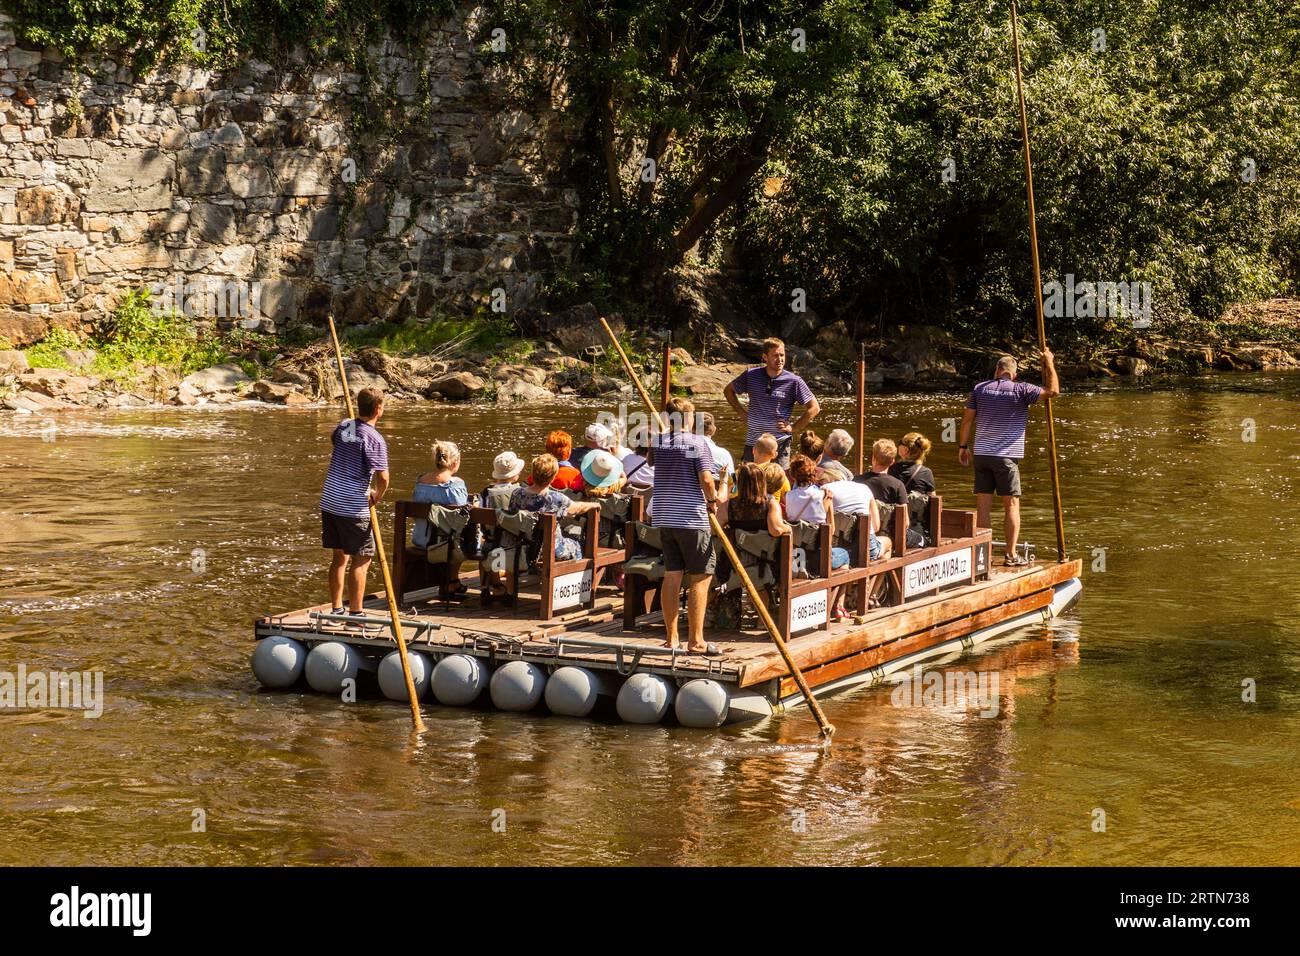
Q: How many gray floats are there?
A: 8